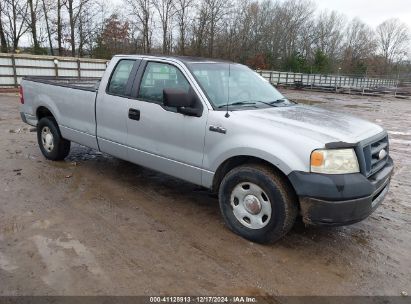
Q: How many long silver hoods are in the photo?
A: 1